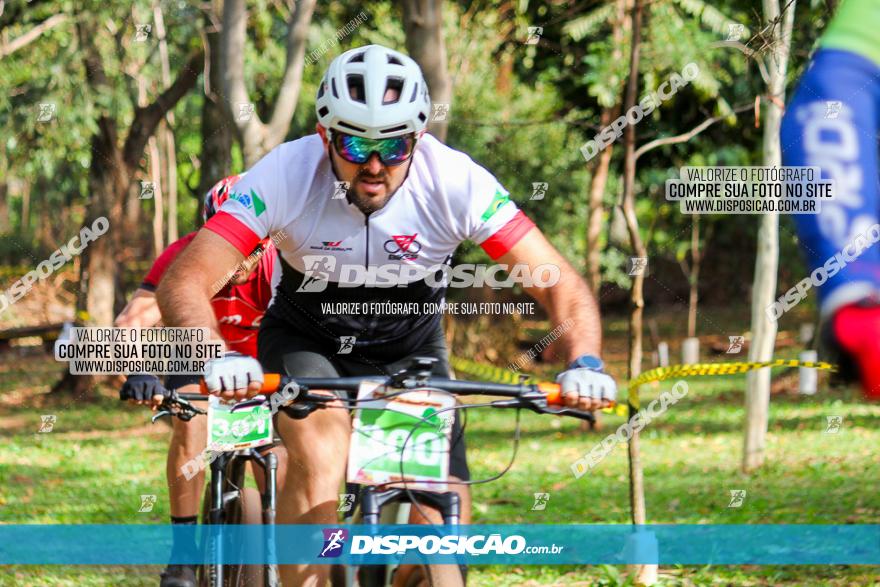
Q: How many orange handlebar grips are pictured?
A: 2